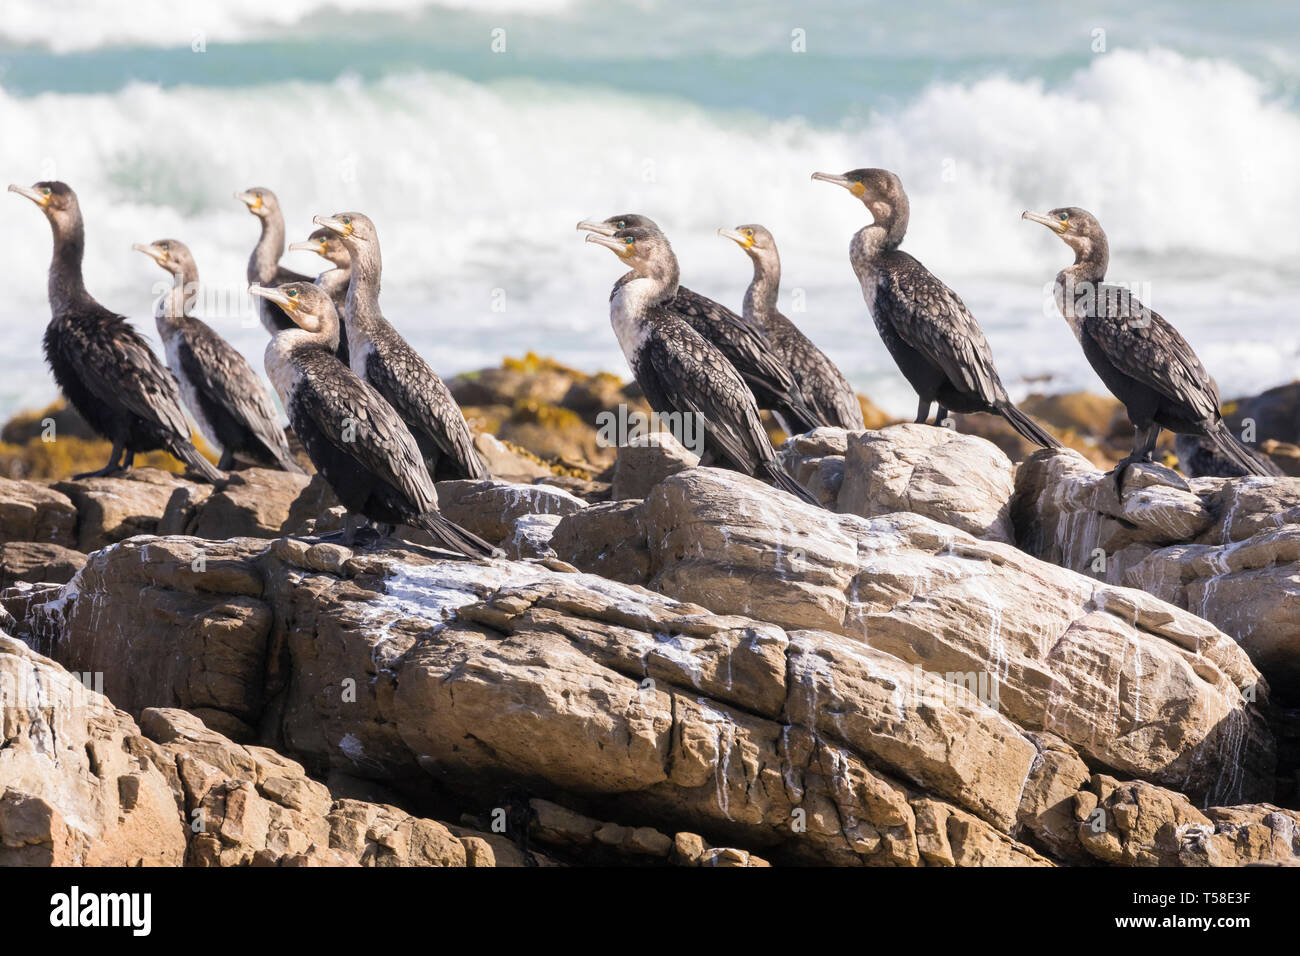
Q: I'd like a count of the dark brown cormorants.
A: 11